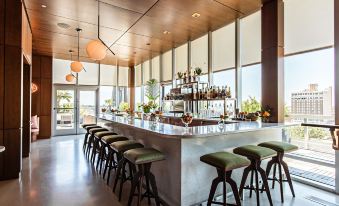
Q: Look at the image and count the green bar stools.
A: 10